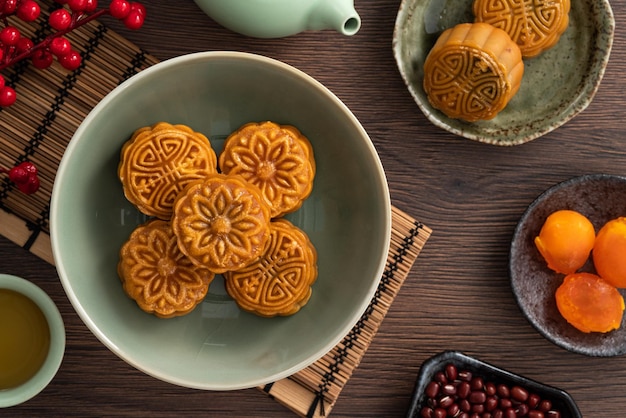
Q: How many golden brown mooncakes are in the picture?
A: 7